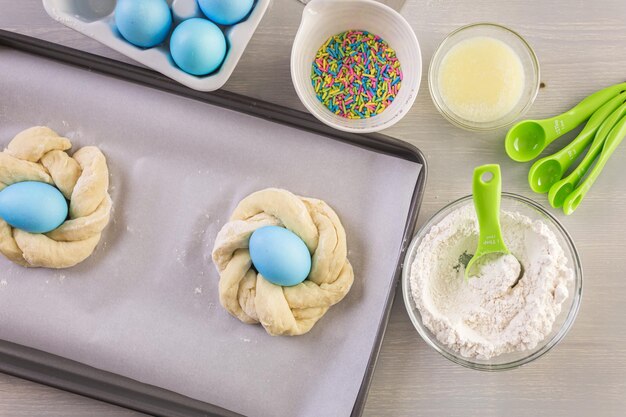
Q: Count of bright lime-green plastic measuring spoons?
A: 5